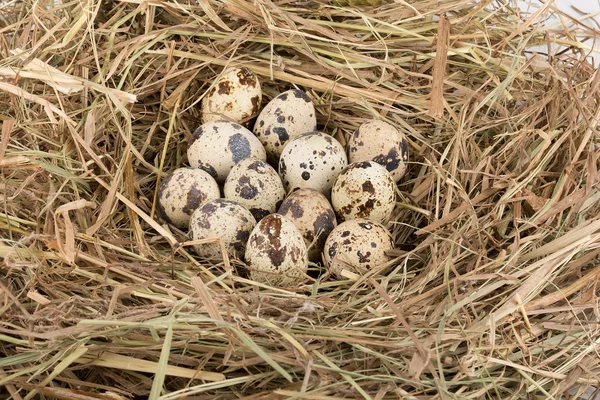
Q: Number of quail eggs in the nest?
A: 12